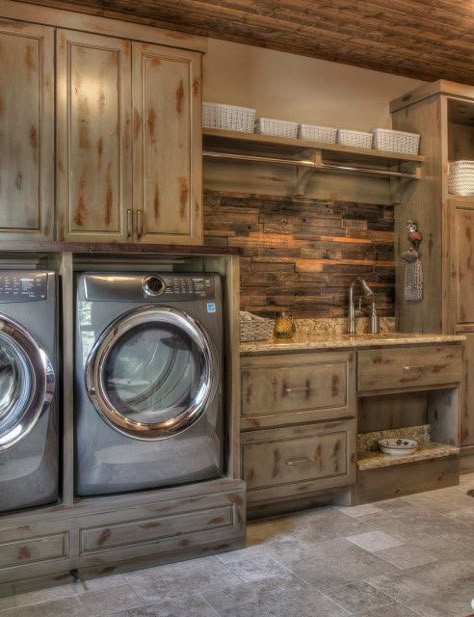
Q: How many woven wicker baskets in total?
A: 7